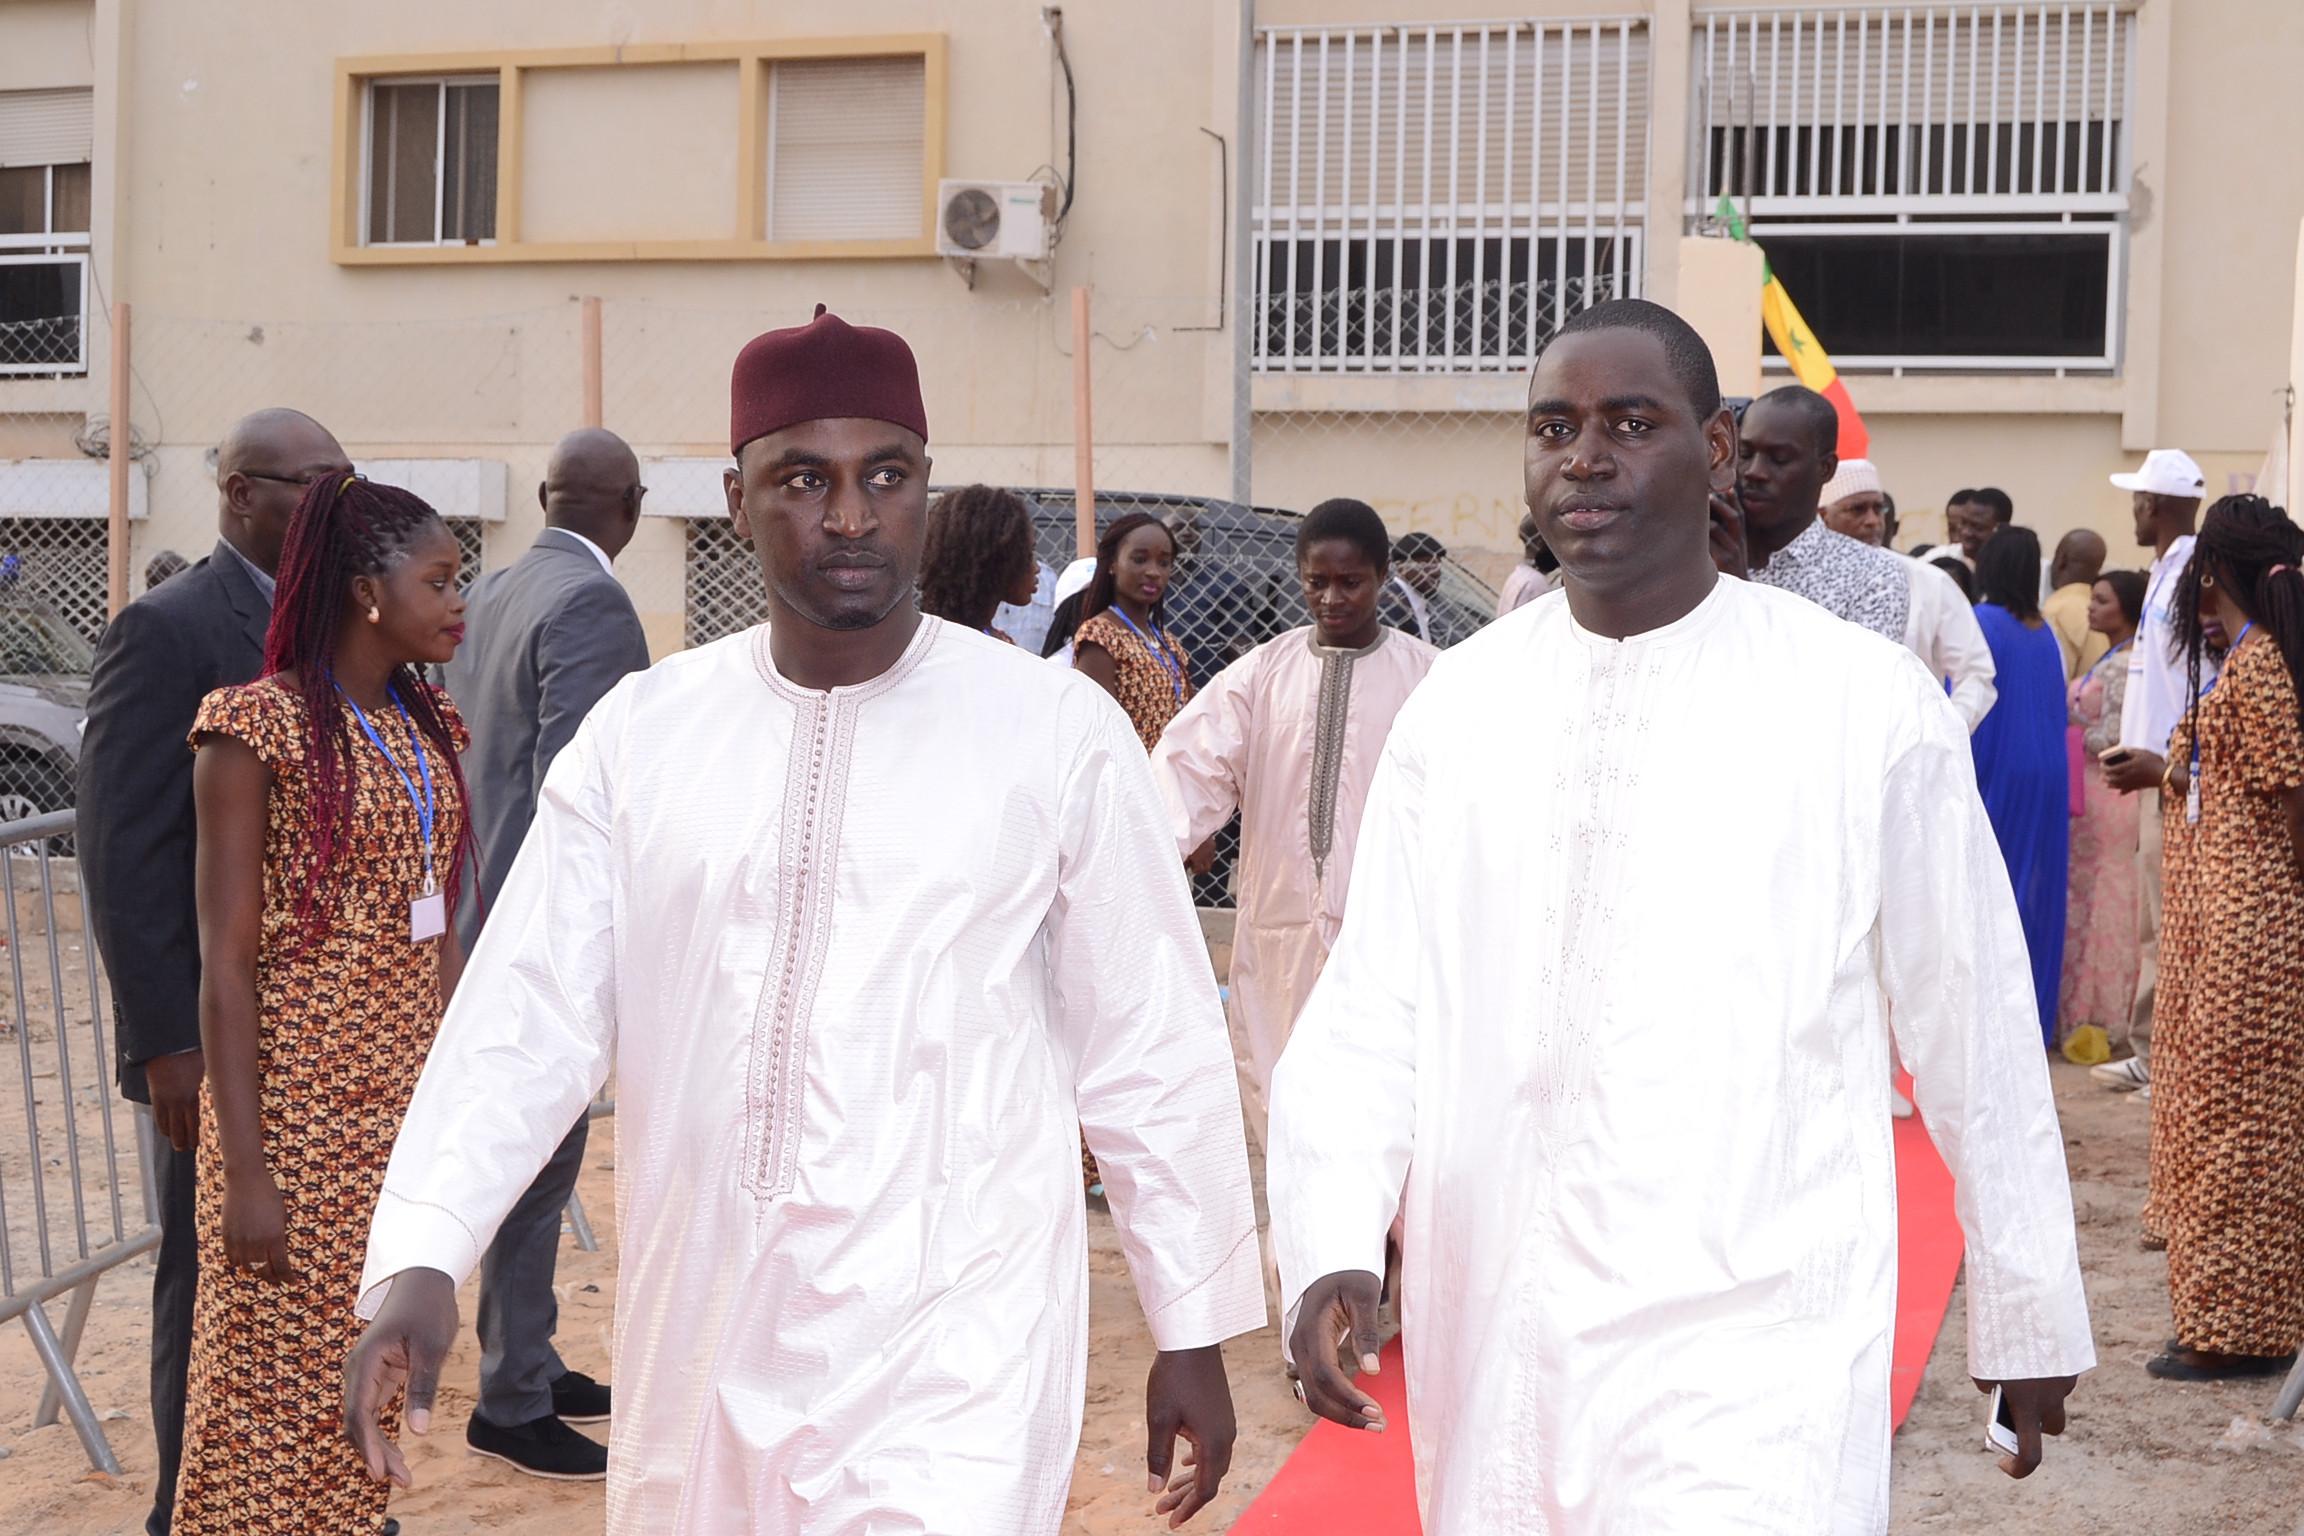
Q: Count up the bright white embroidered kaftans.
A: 2